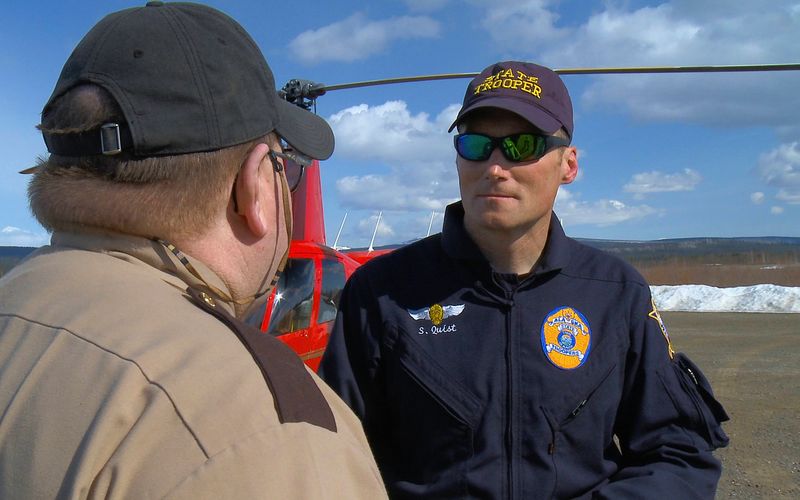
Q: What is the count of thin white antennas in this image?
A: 3